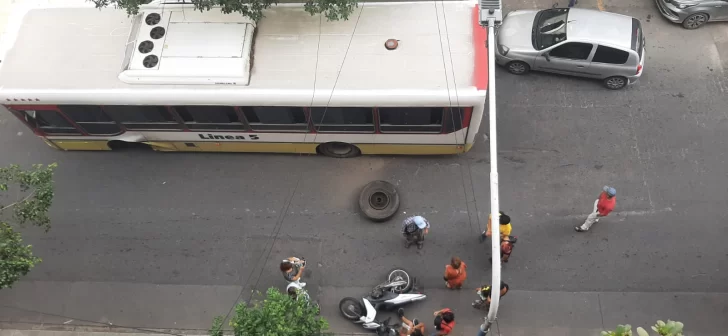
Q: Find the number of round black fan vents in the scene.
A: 4